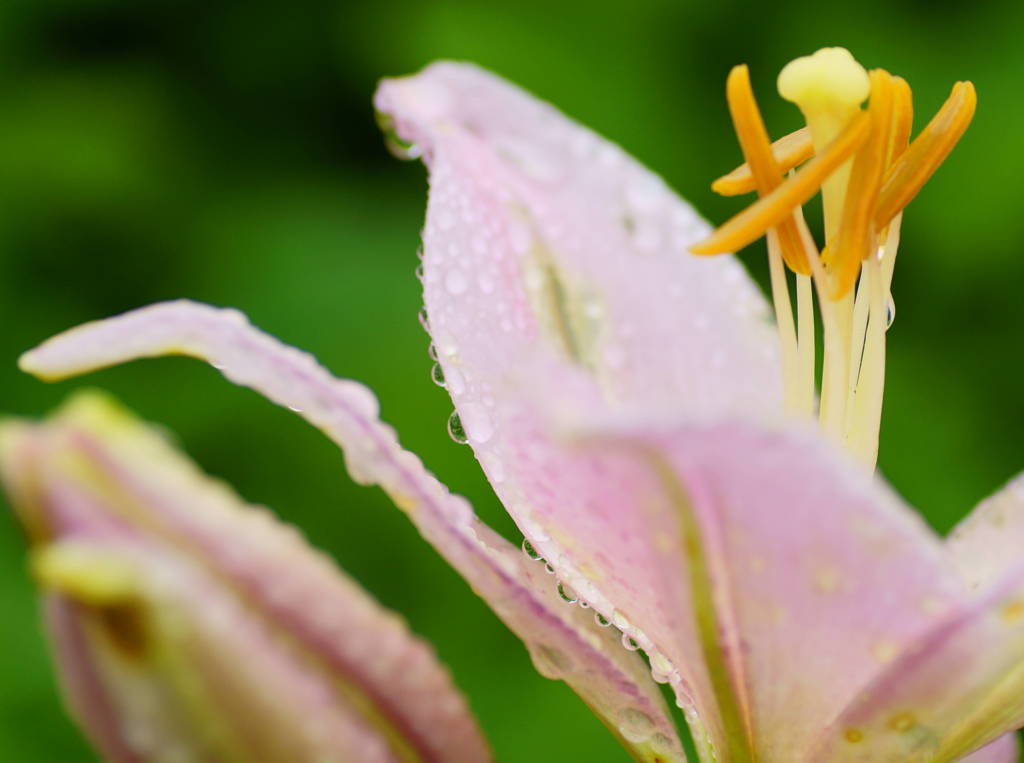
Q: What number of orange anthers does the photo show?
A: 6